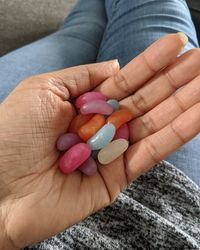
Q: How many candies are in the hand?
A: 12